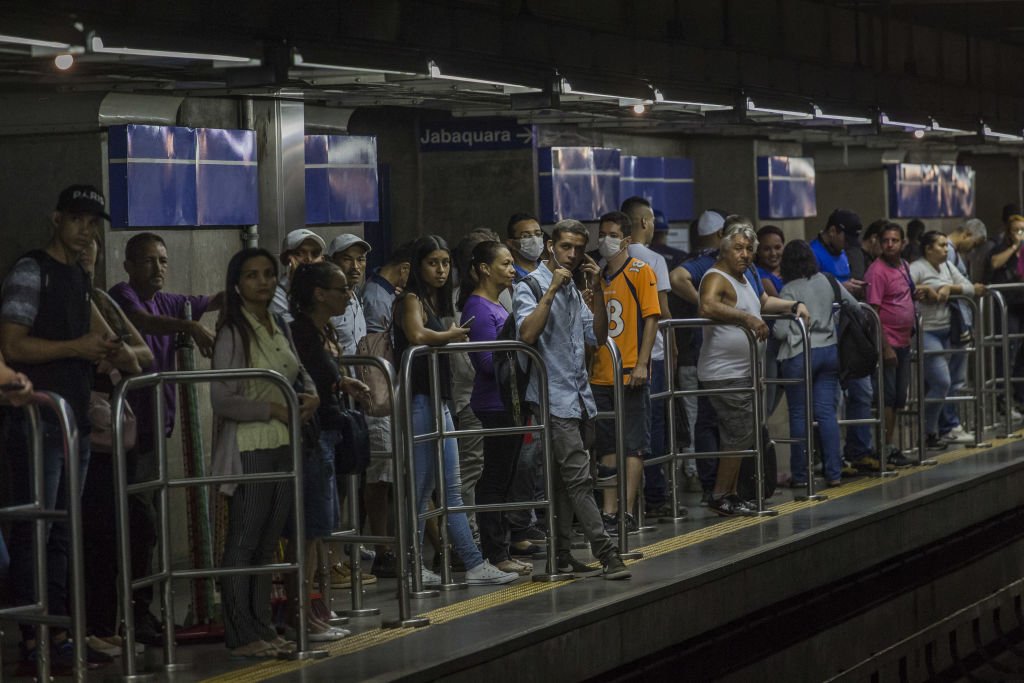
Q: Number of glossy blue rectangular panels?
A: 6